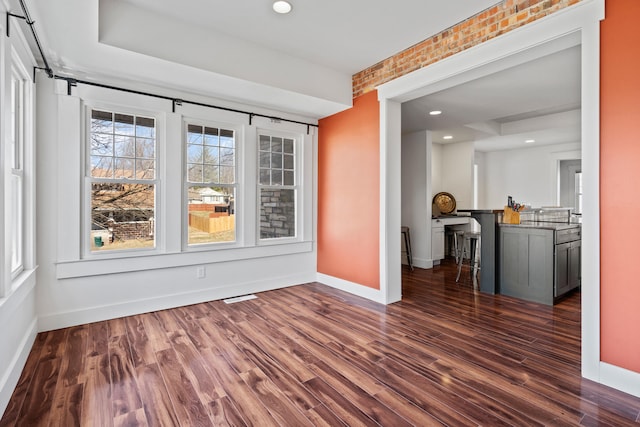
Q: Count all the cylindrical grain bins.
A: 0